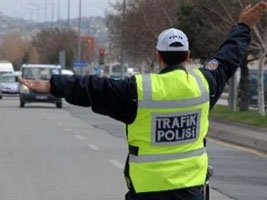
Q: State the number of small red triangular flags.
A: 0